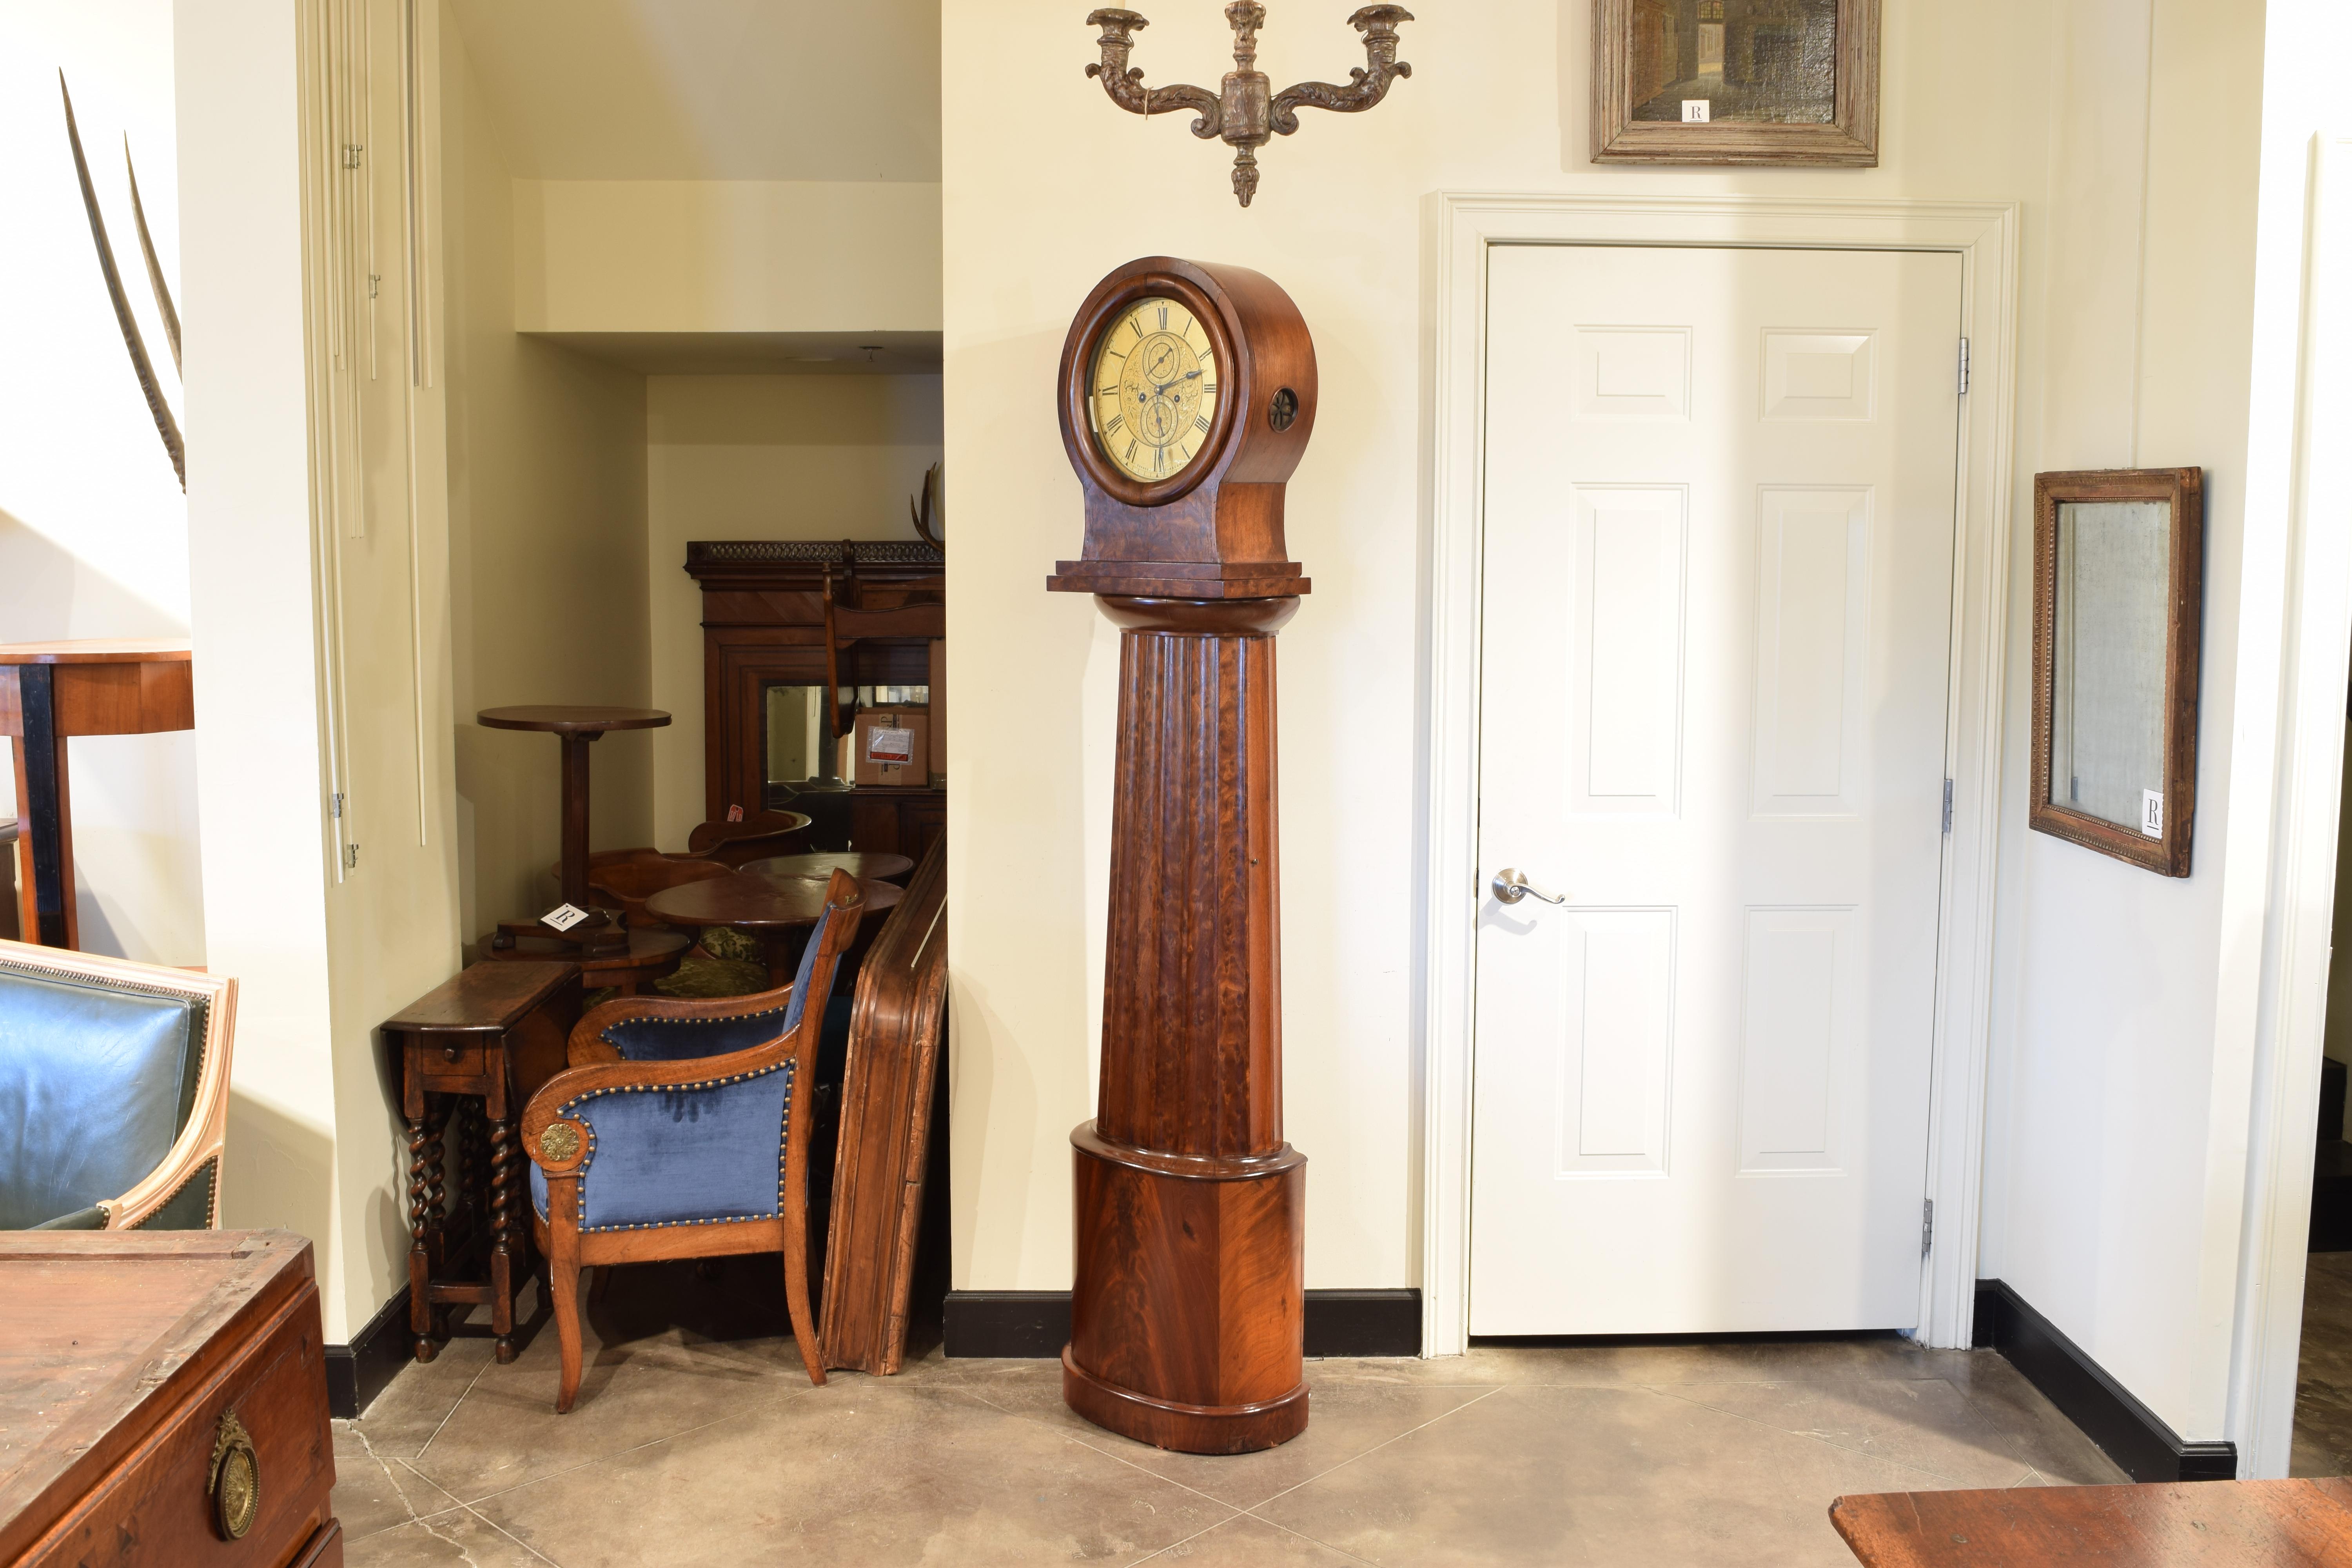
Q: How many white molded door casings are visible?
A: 2